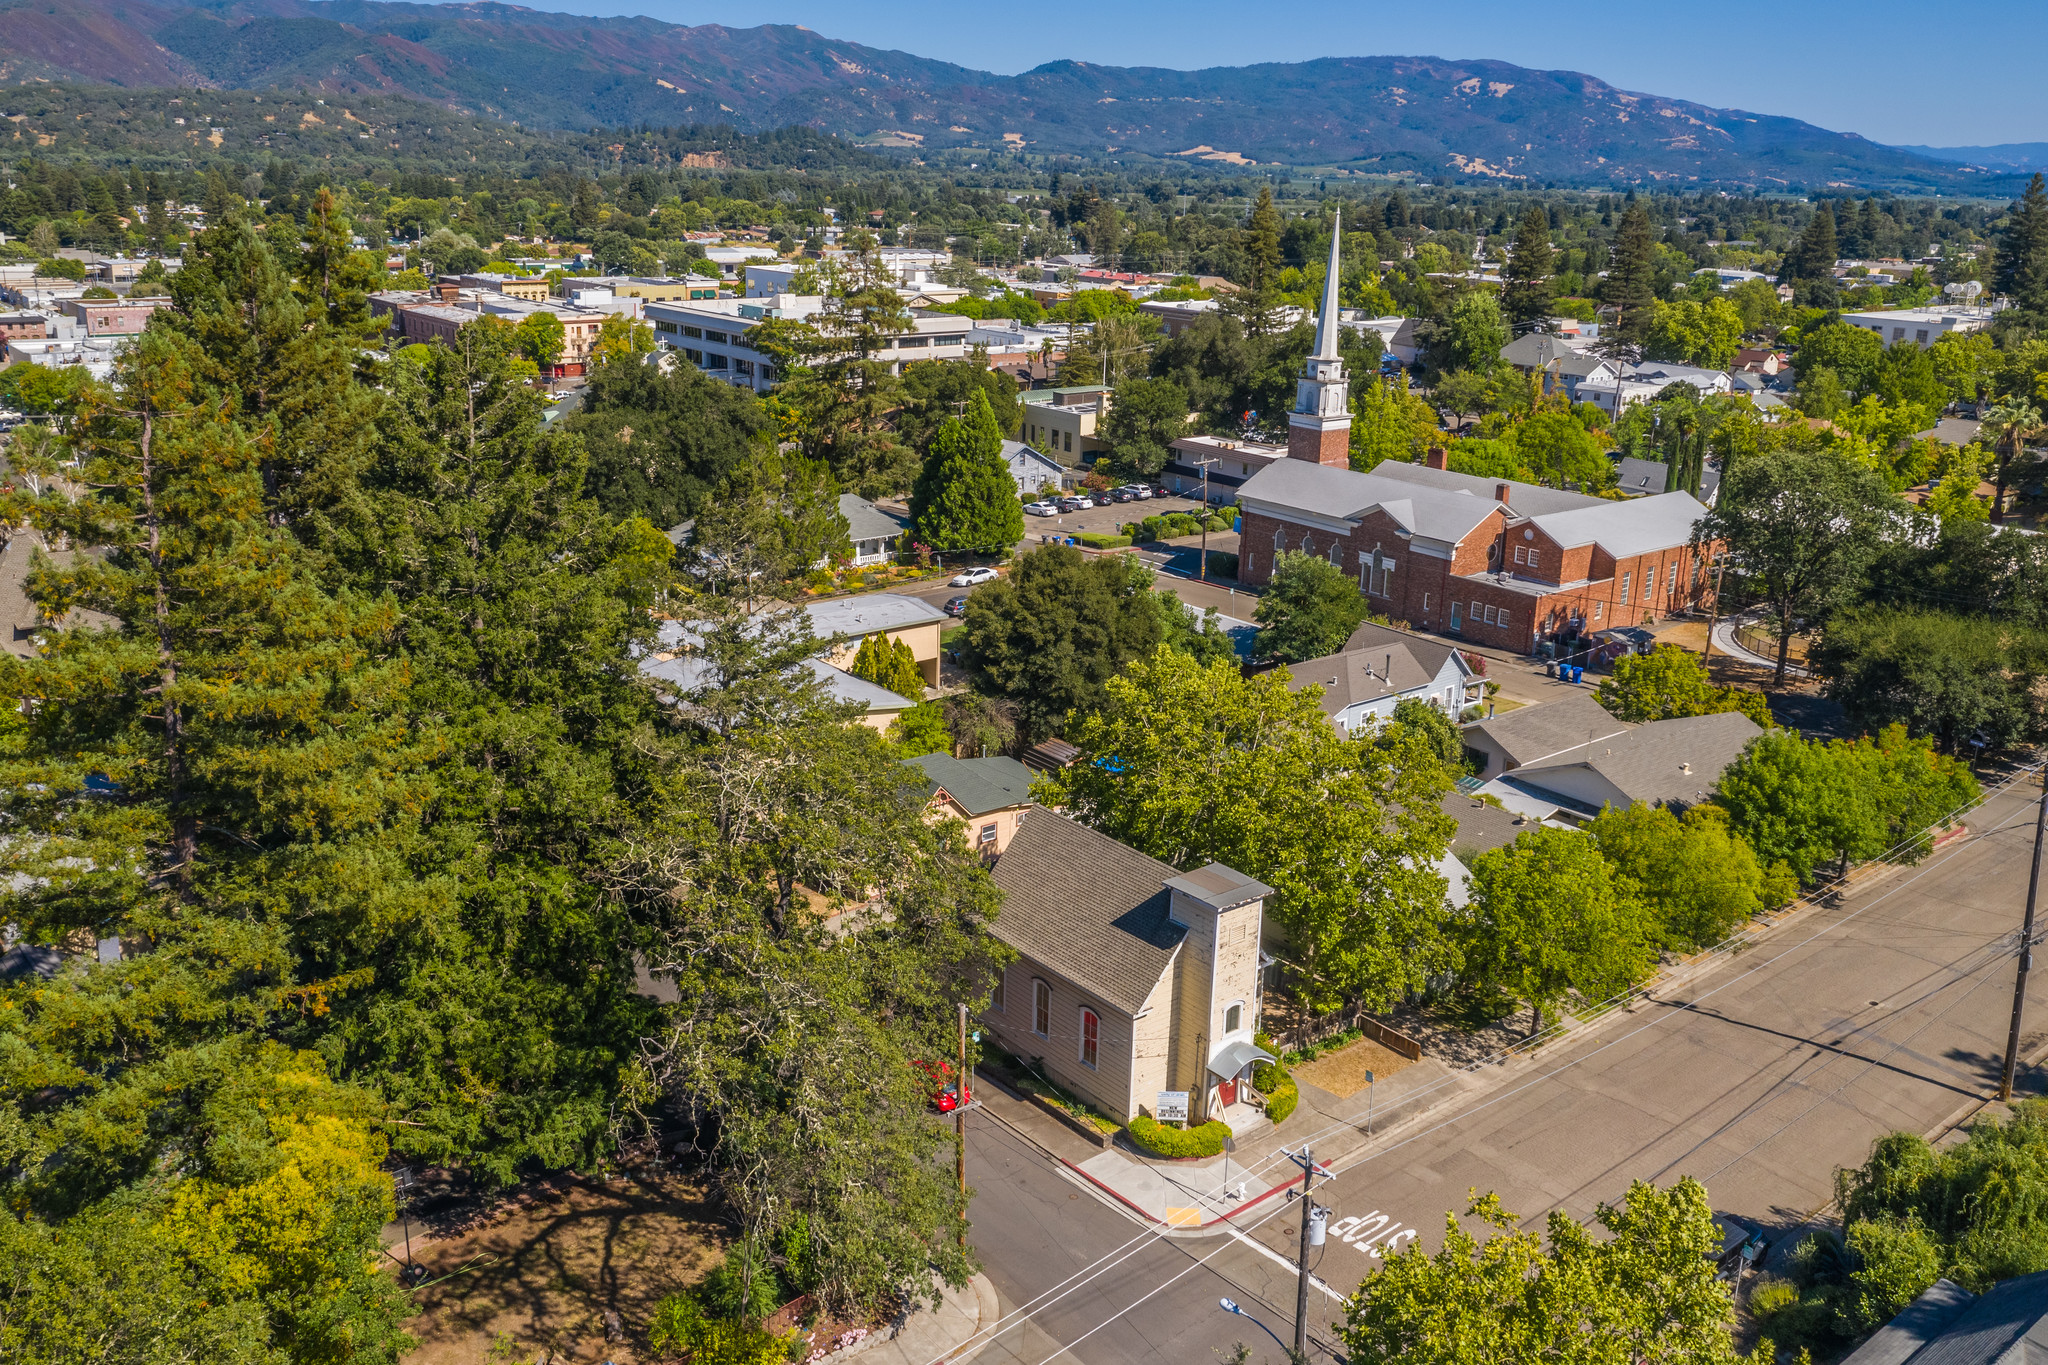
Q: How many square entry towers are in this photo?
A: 1